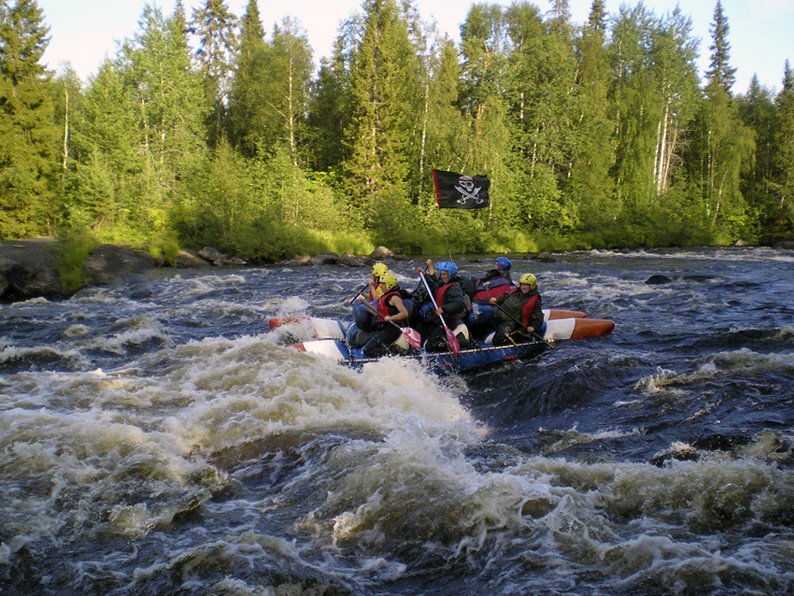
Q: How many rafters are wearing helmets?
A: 5